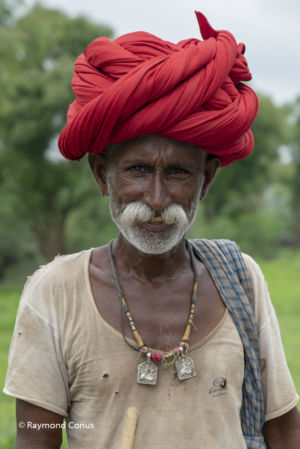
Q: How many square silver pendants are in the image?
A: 2